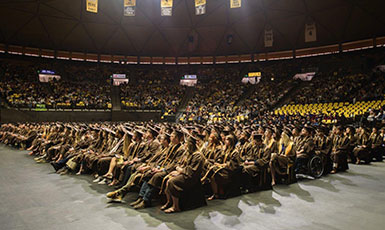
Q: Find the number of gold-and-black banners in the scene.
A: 5